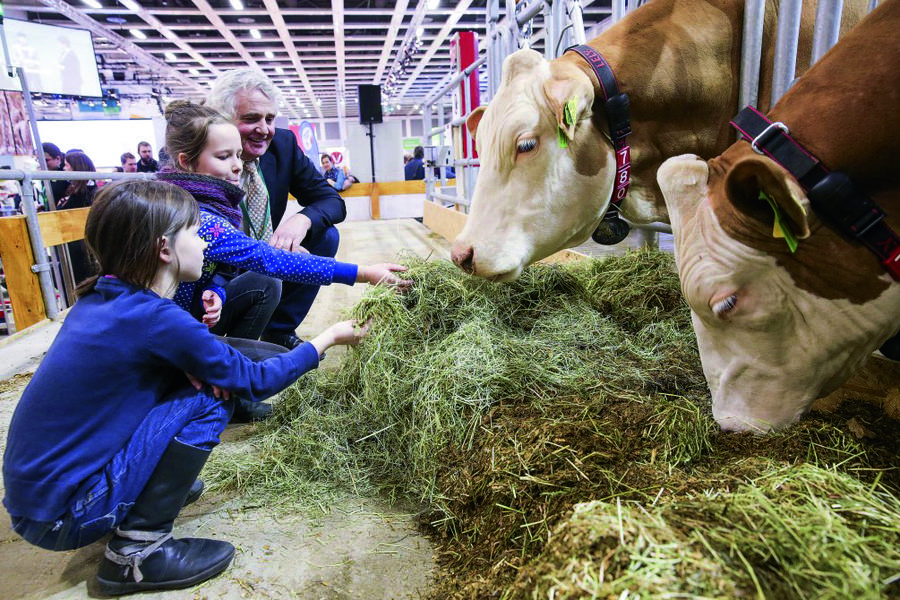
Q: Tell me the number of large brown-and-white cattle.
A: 2